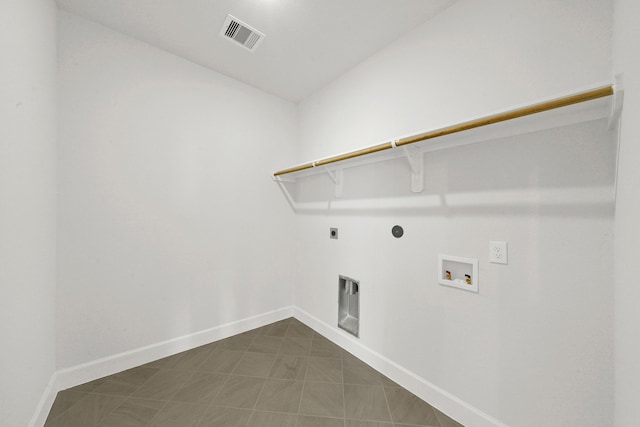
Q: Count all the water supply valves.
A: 2